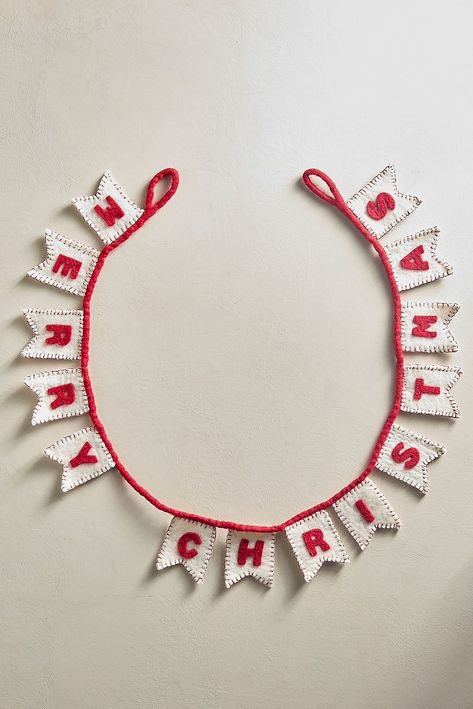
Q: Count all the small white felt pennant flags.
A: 14